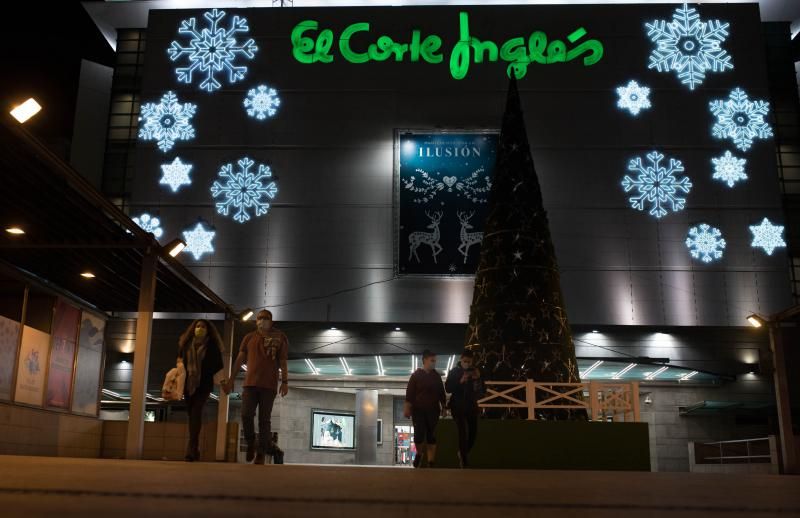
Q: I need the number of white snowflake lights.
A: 14